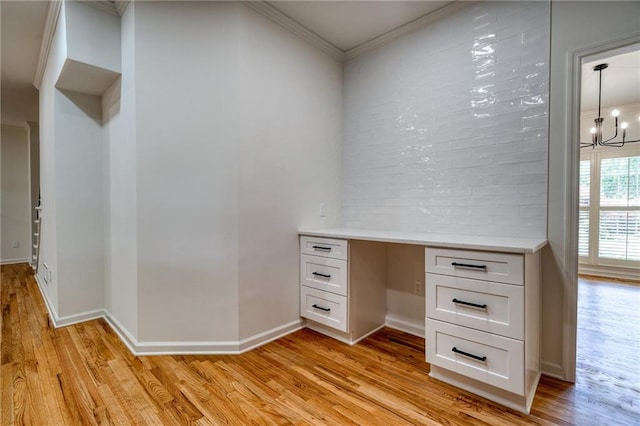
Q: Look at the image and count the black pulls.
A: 6